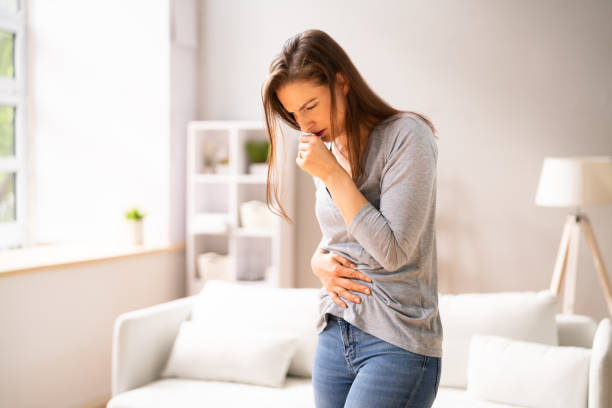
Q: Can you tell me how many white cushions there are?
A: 4